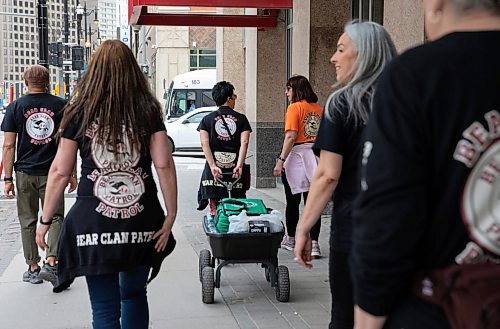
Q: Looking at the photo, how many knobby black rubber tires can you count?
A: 4